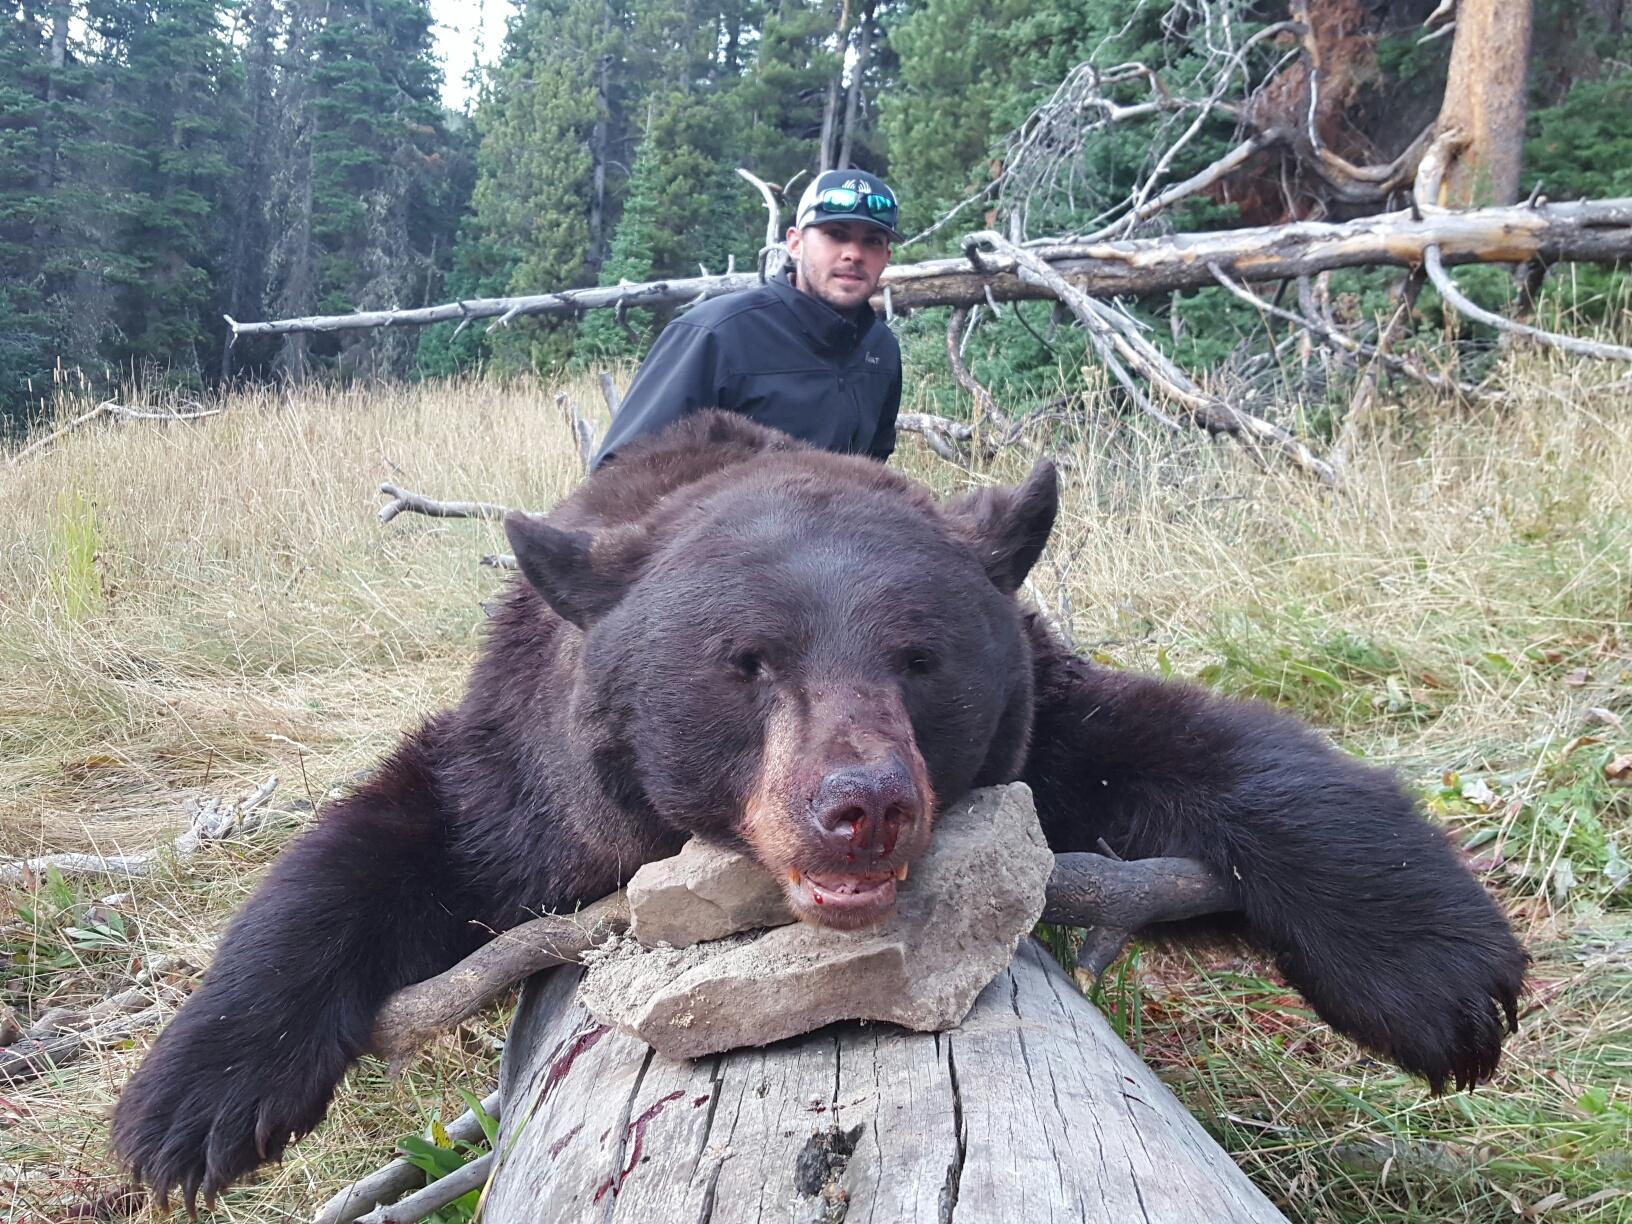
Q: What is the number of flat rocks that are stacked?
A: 2